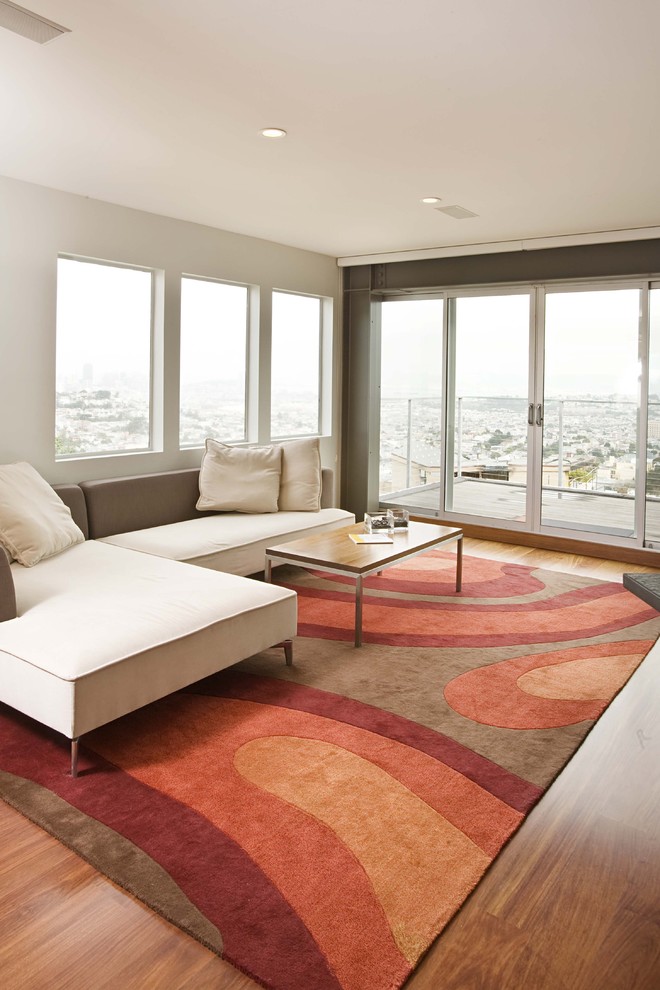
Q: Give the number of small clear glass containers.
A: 2